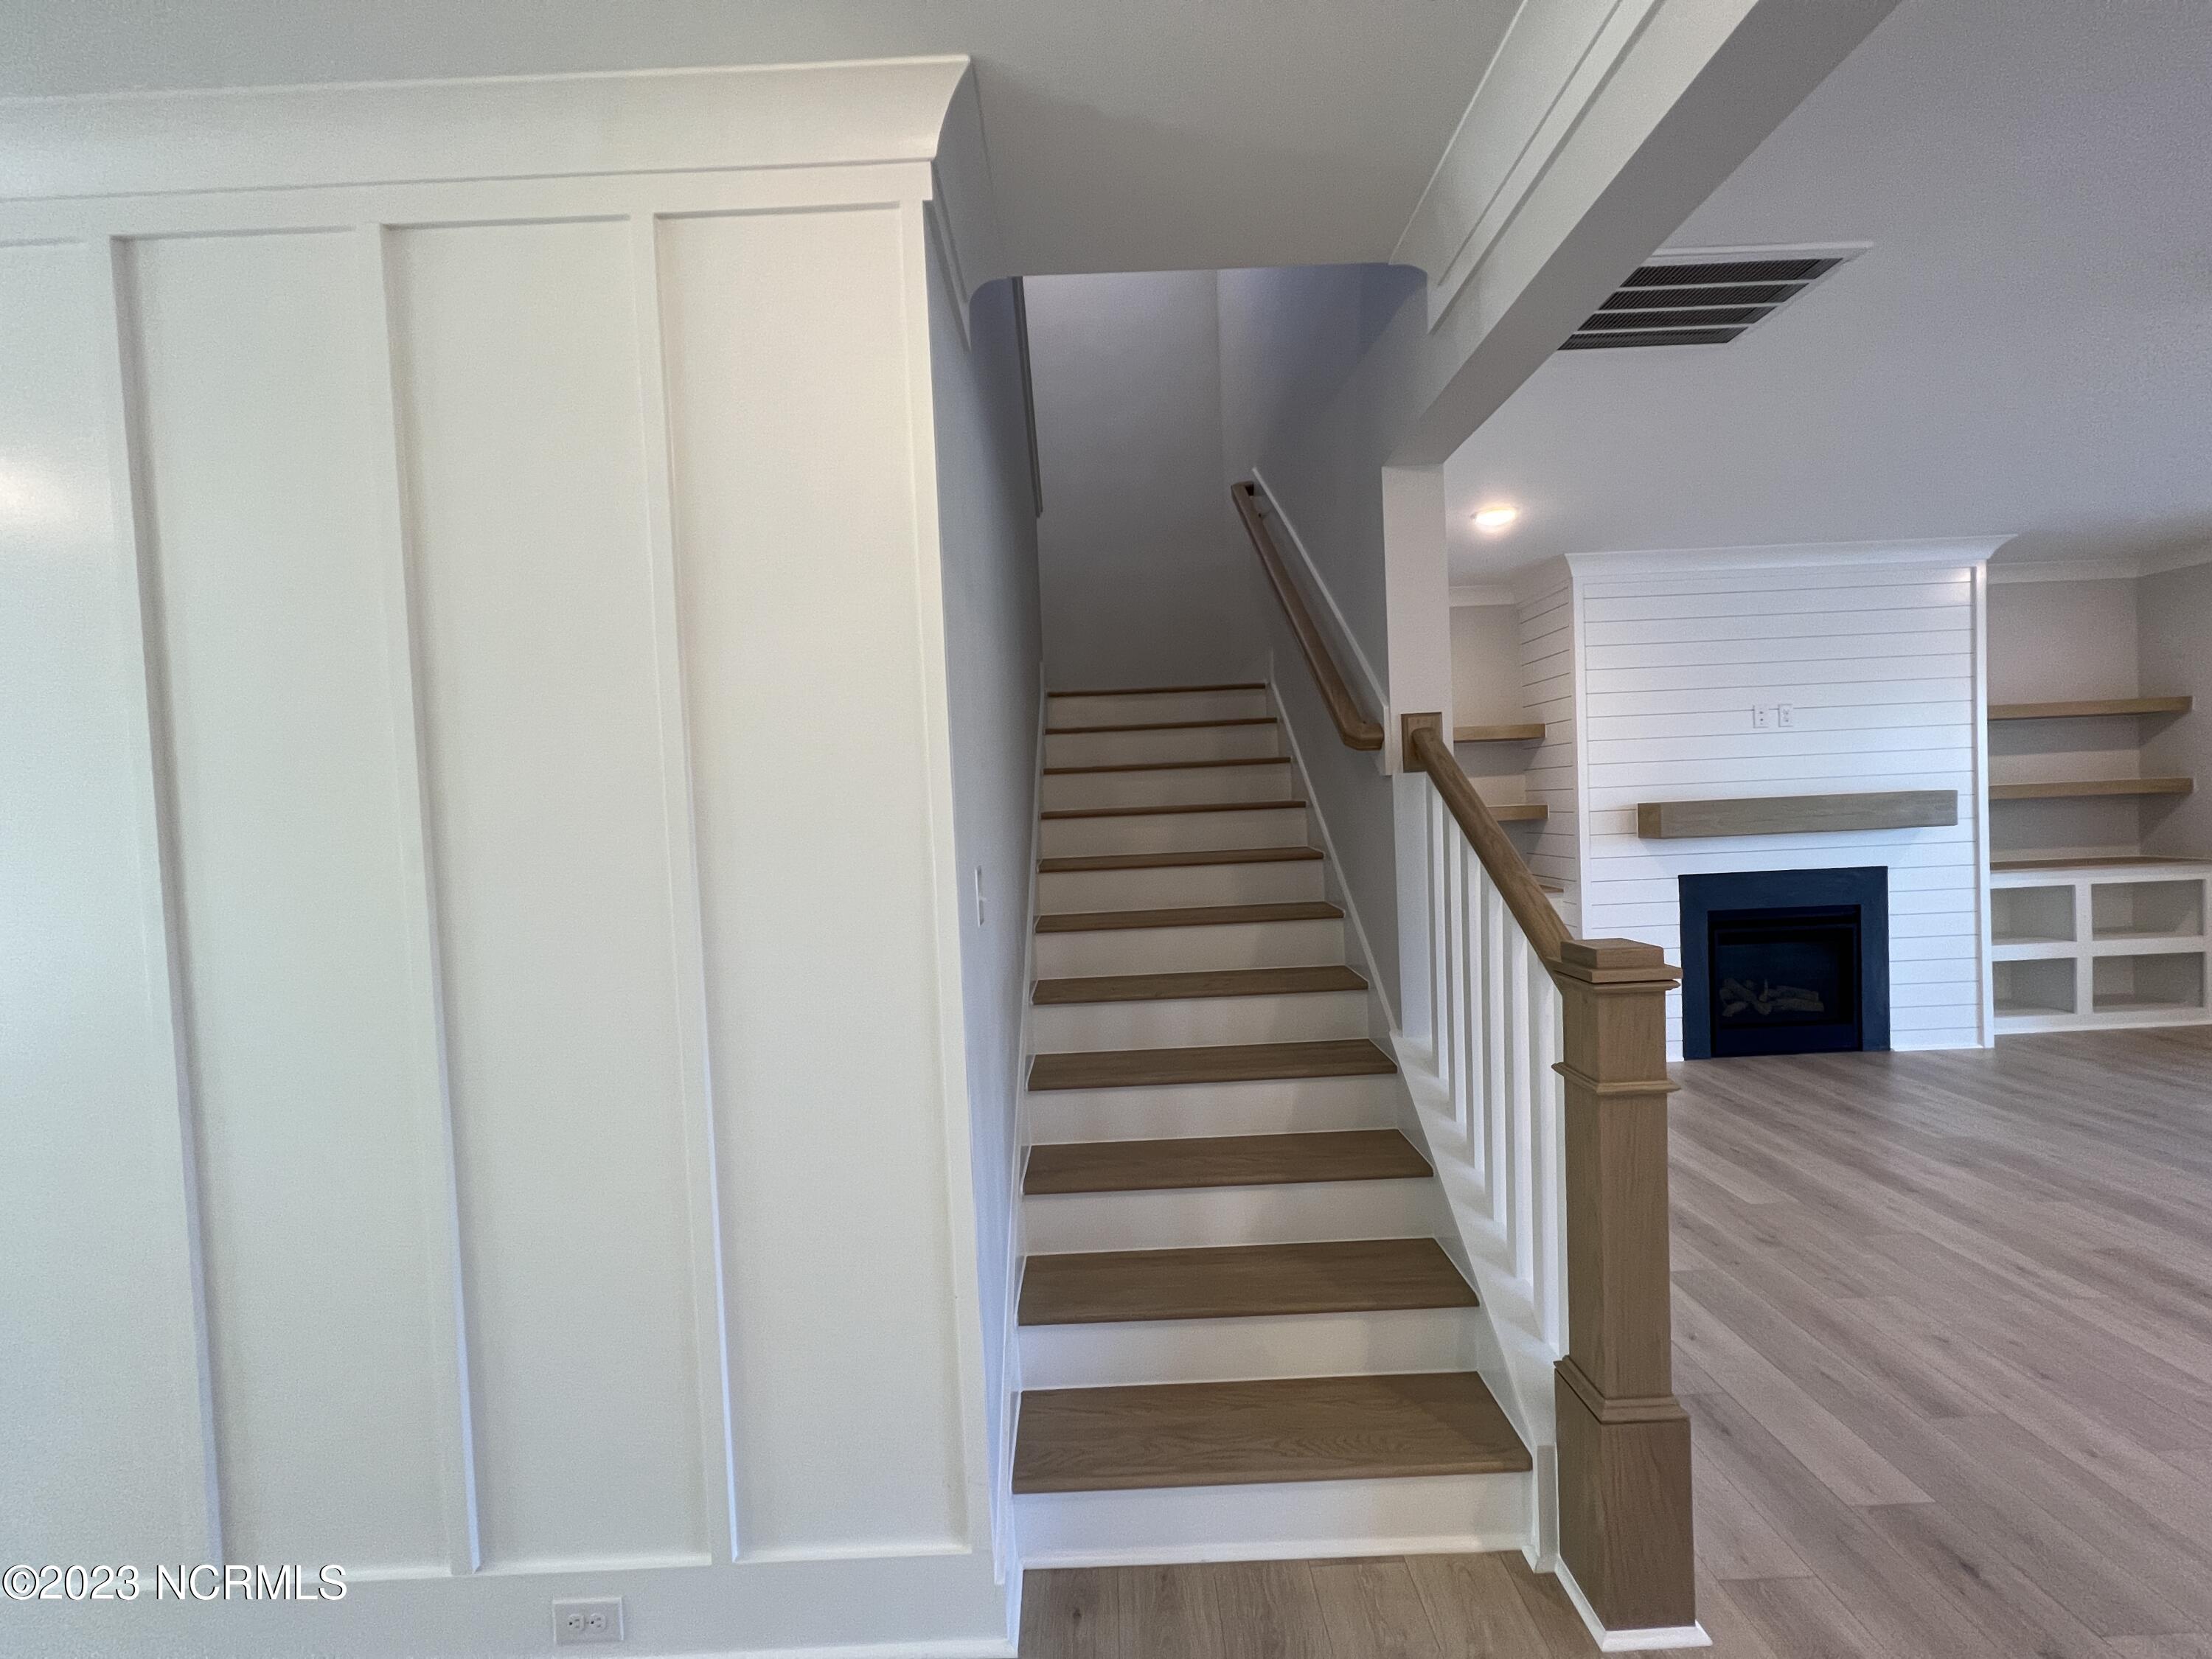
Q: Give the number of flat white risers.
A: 11